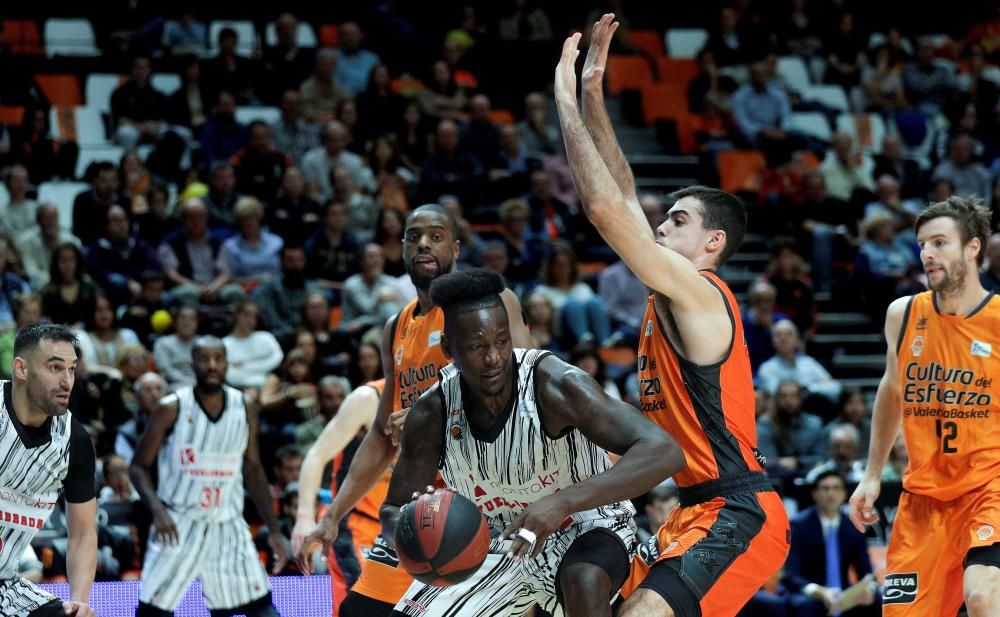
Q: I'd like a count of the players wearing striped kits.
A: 3